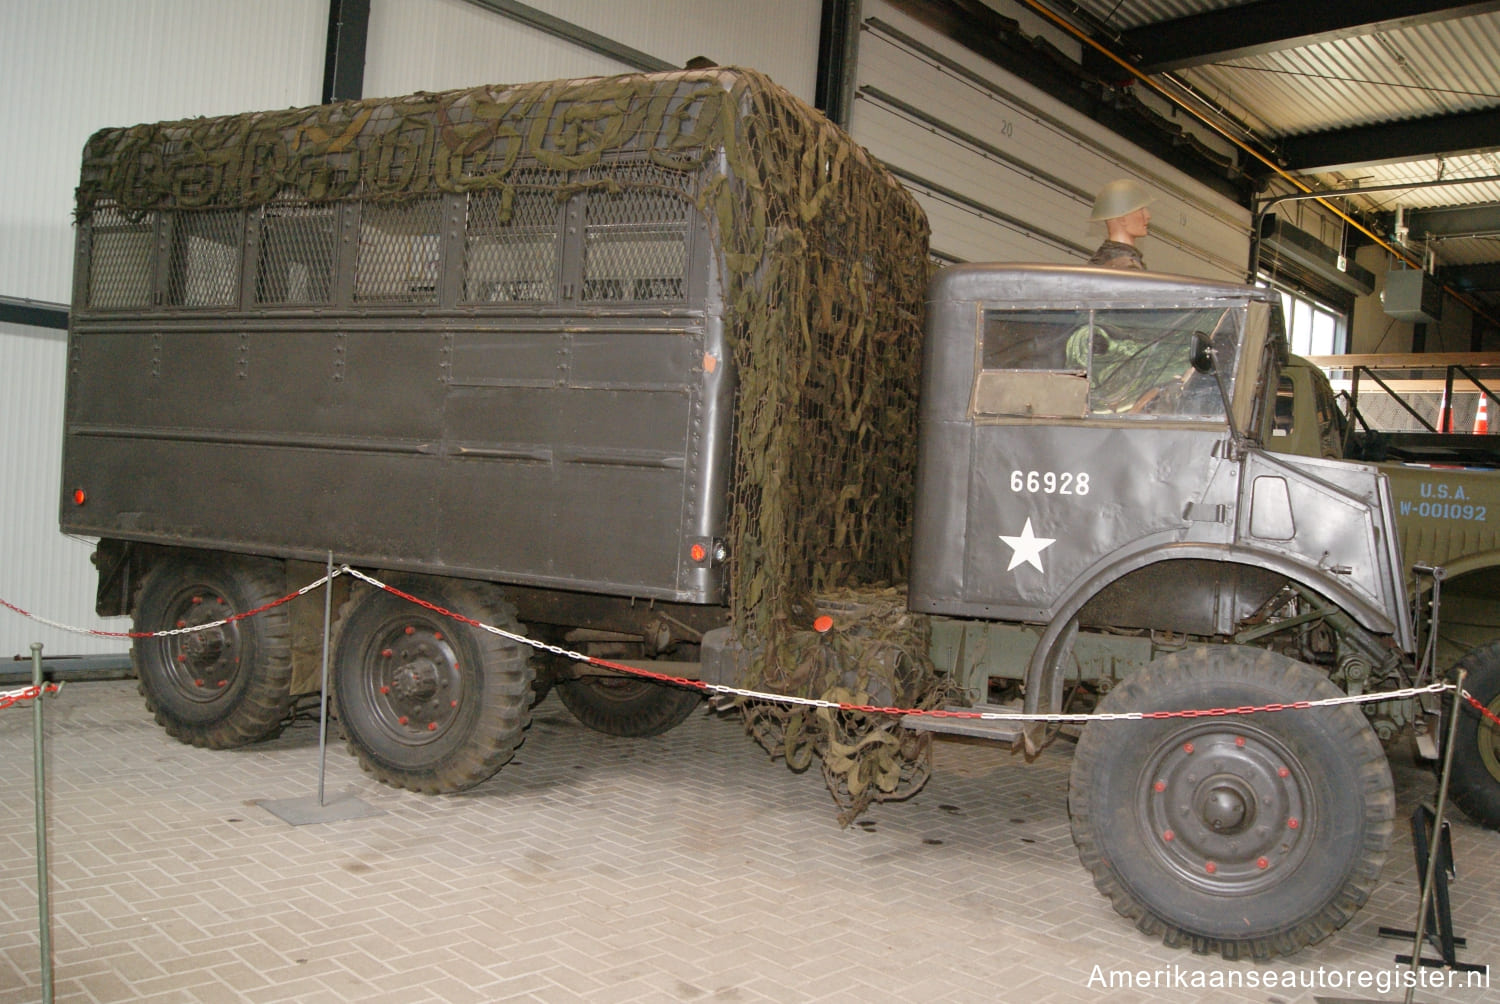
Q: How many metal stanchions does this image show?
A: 3